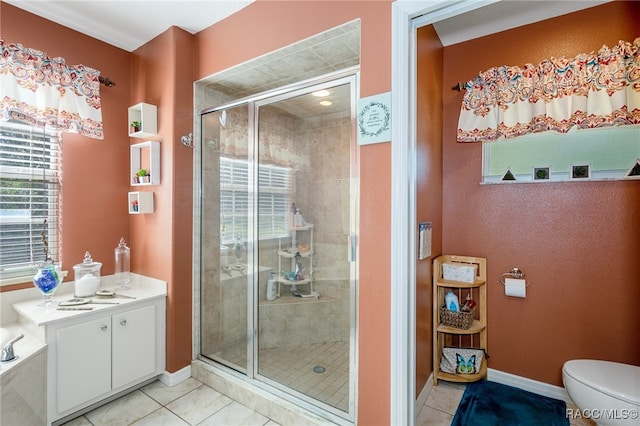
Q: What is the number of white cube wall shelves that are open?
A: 3